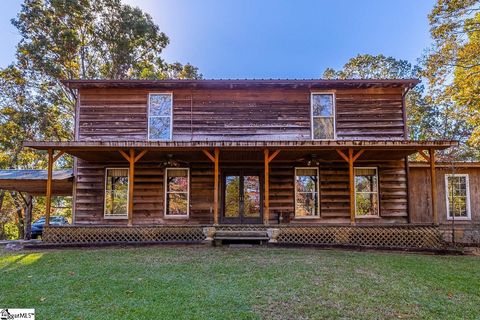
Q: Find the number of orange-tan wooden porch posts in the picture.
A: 6